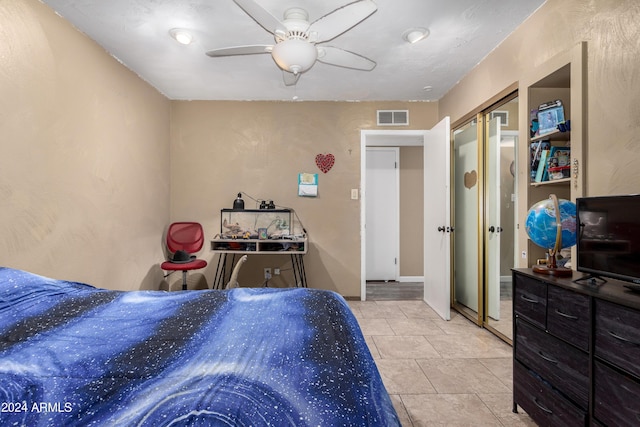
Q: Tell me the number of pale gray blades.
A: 5